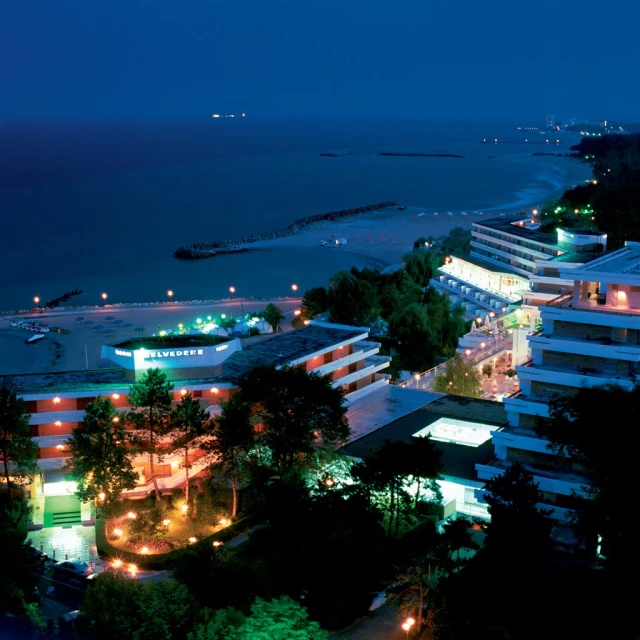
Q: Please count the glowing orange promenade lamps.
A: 5